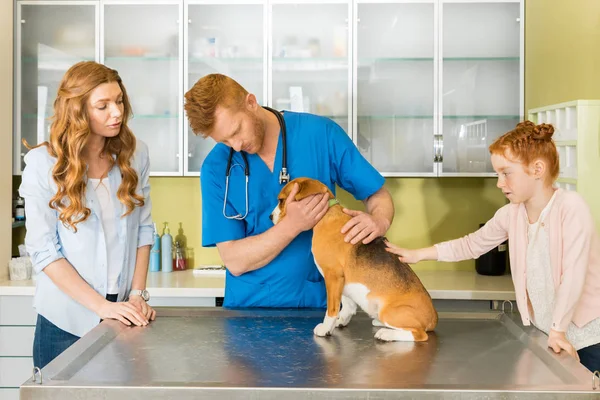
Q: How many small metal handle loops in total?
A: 3